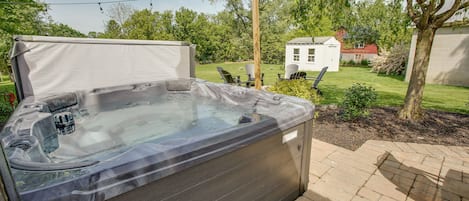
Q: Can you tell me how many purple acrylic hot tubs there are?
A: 0